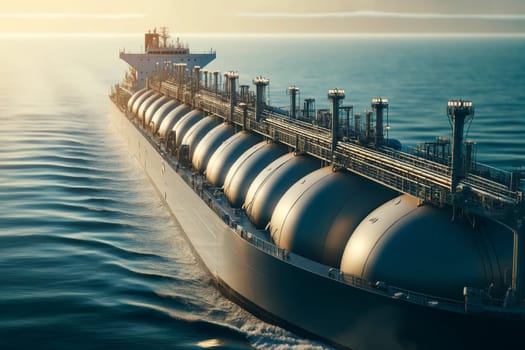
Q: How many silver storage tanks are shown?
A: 14